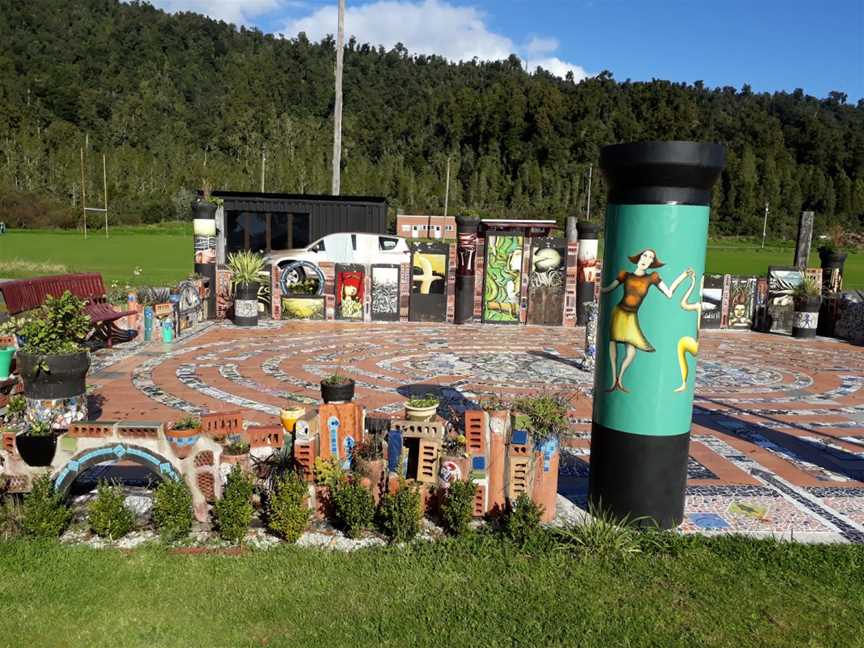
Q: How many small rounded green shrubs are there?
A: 9